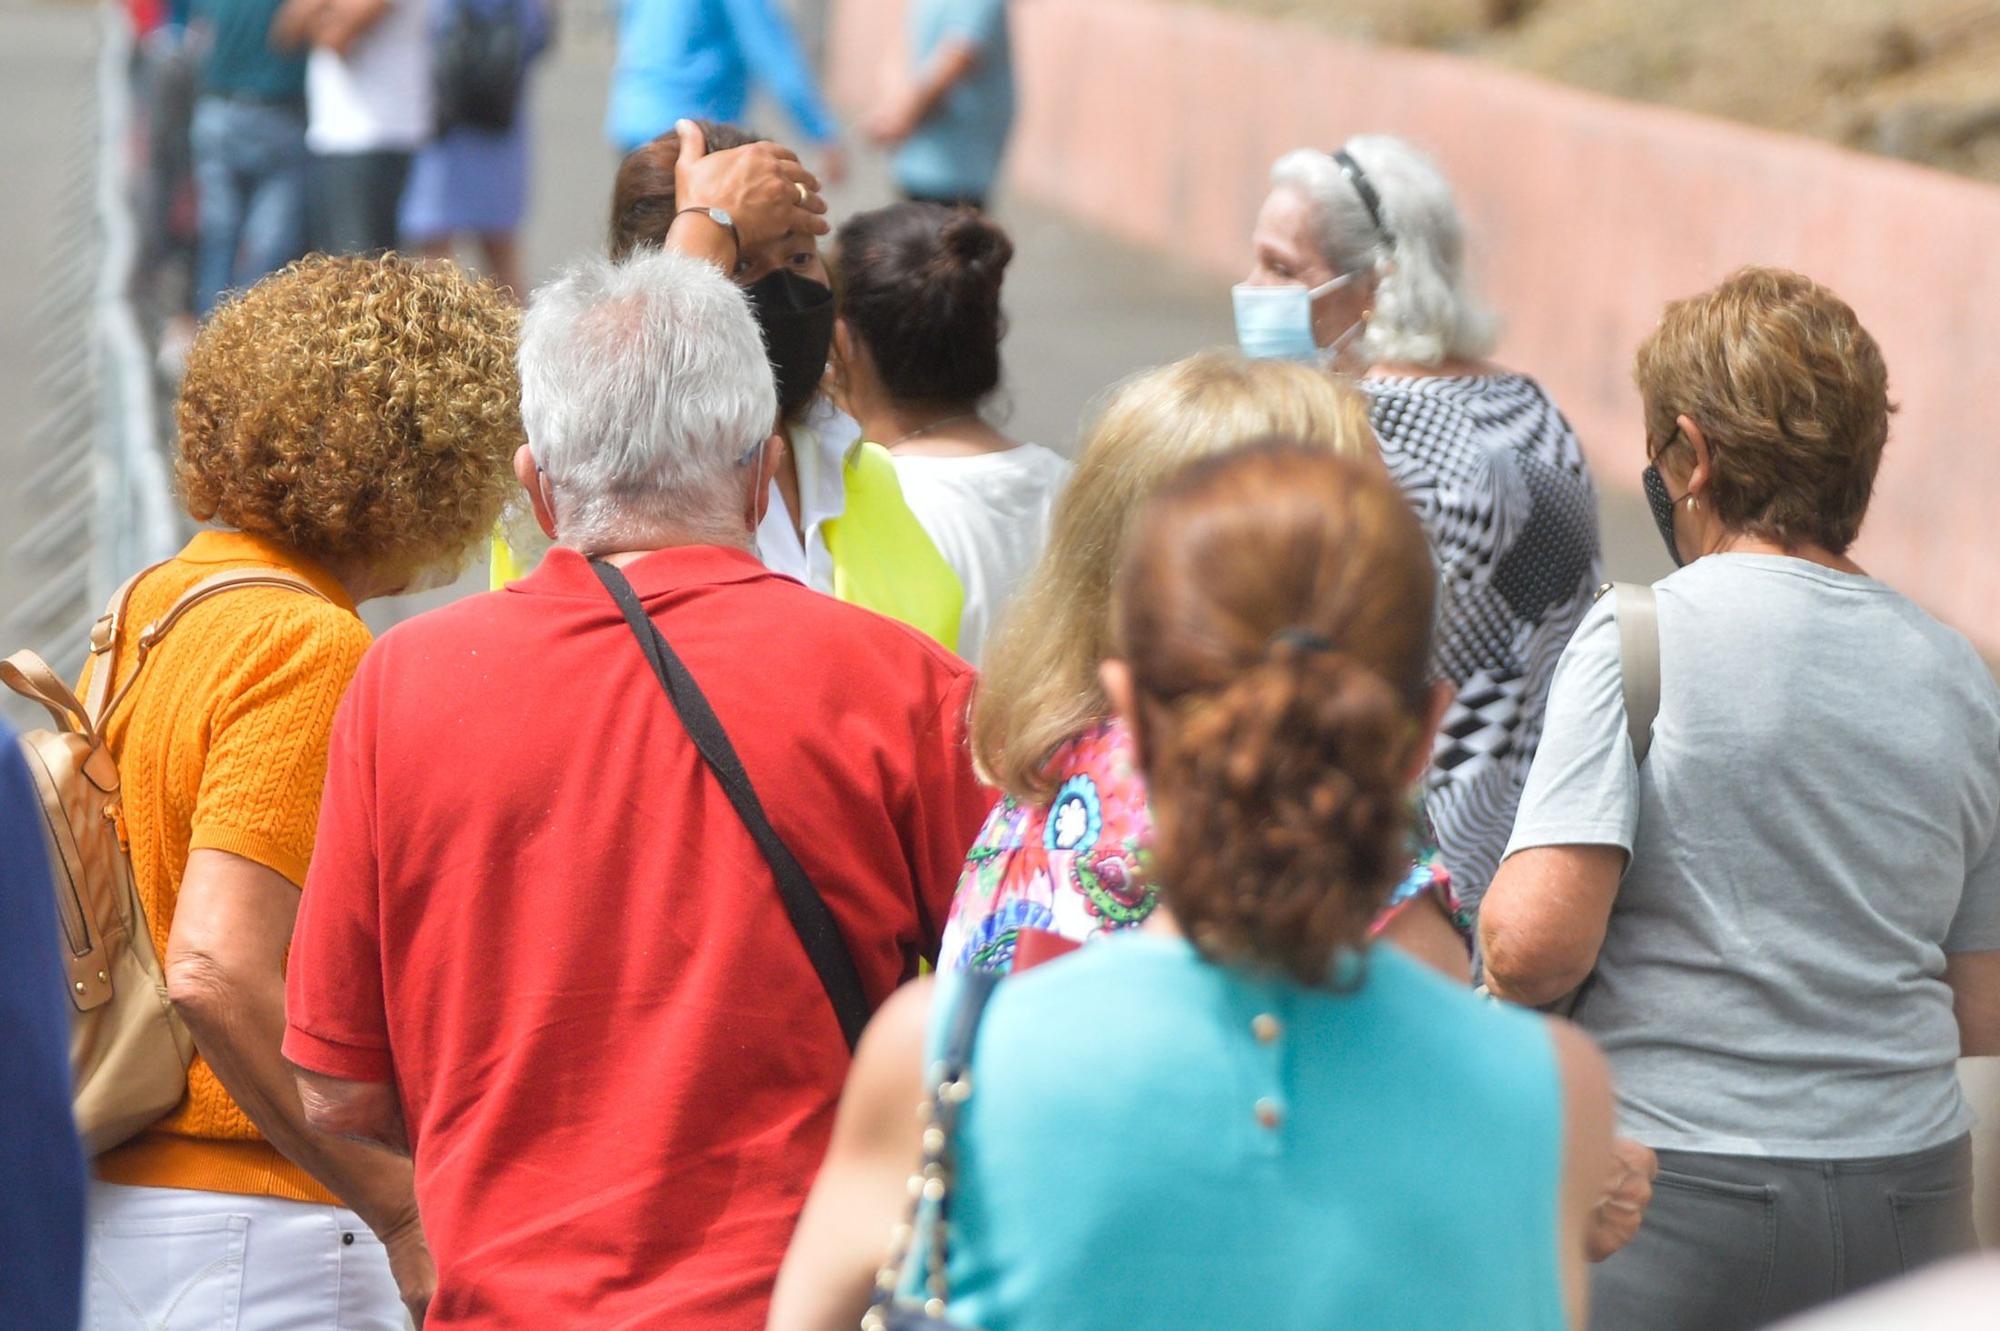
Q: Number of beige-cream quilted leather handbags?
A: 0